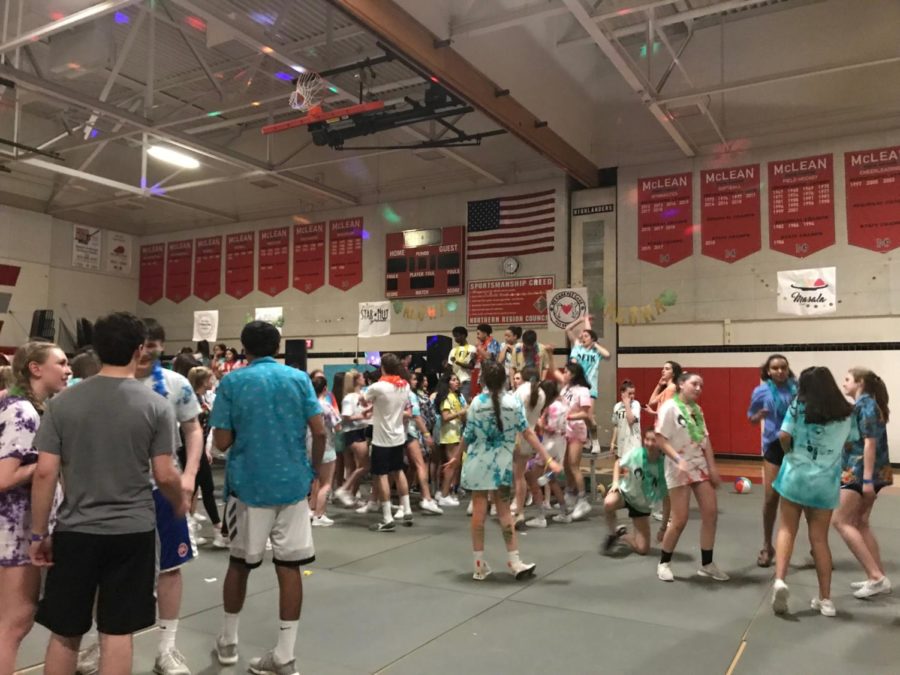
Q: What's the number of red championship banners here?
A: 11